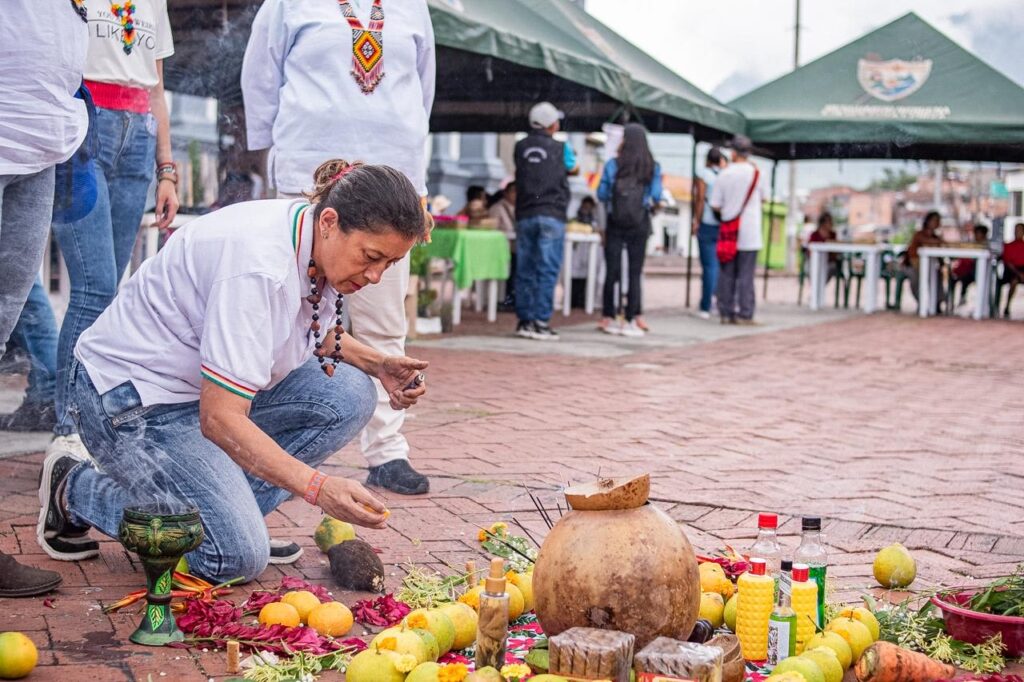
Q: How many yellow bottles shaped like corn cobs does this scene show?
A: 2